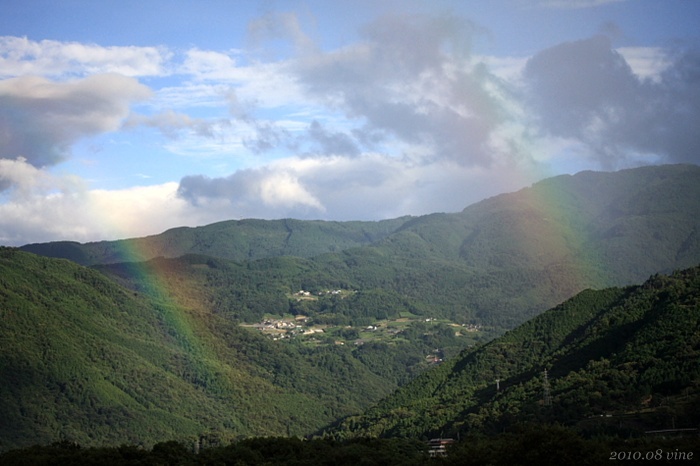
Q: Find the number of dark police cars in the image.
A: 0